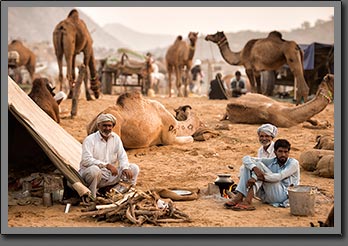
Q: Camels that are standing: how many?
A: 4